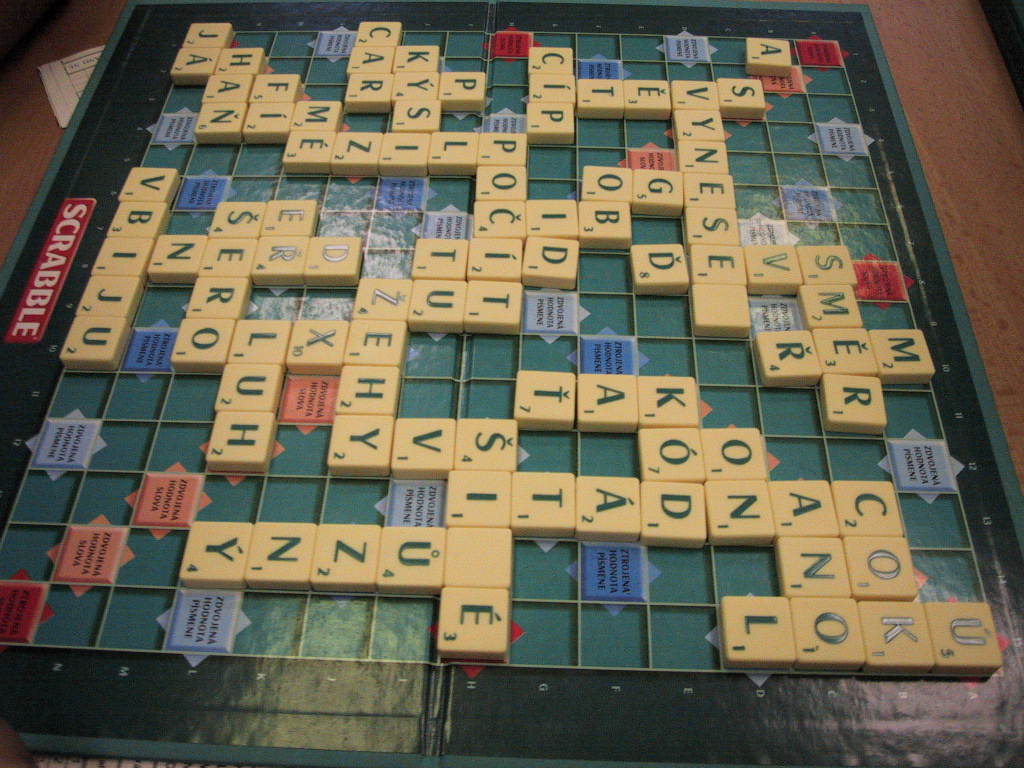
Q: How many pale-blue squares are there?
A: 13